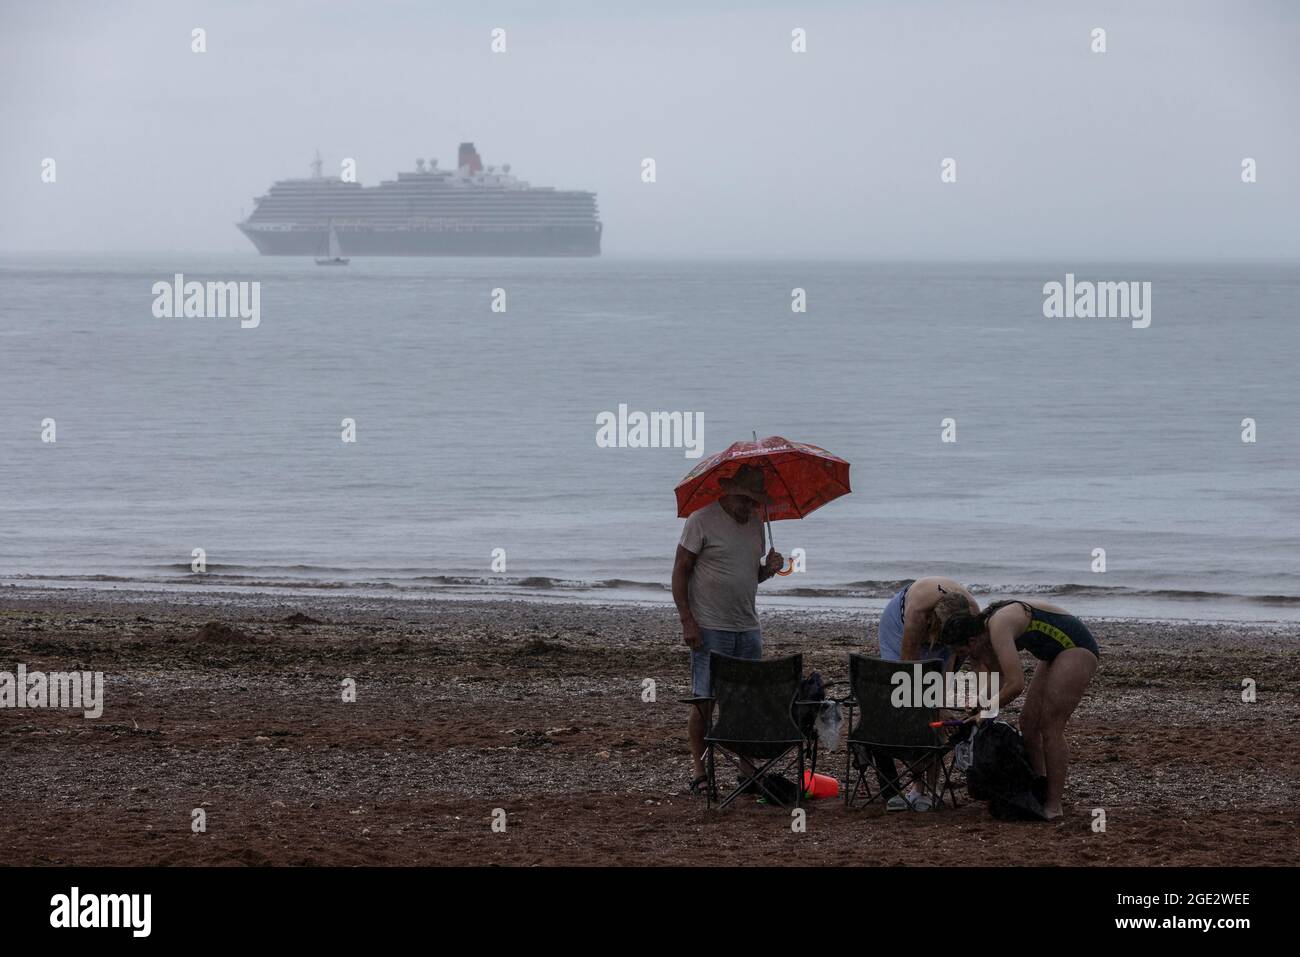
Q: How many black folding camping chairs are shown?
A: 2